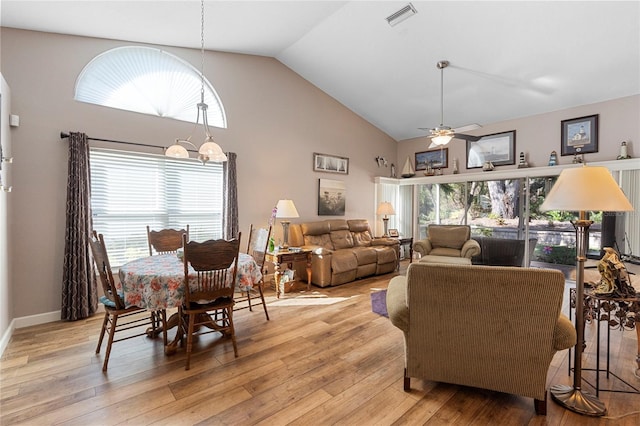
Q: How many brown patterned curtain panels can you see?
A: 2